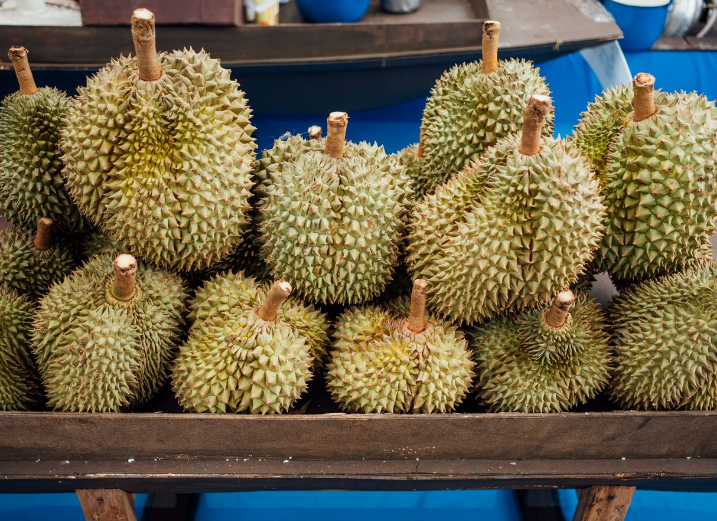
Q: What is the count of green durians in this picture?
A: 15